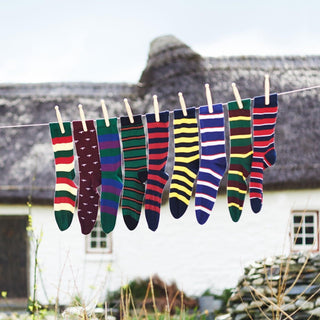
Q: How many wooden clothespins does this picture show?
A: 9